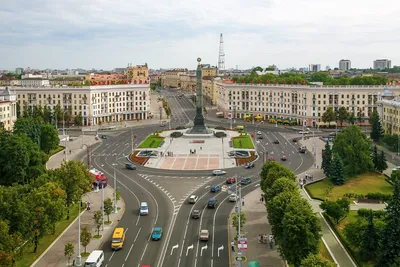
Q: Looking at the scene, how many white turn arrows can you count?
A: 4